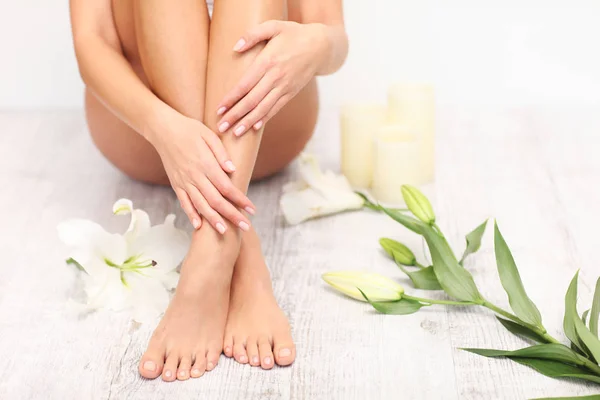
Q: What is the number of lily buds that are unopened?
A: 3